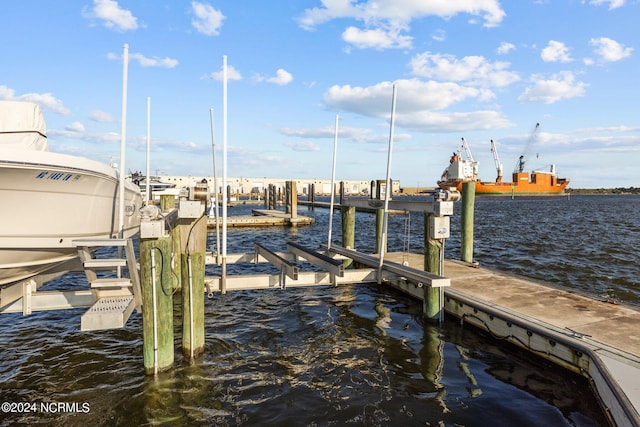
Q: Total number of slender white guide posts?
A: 6